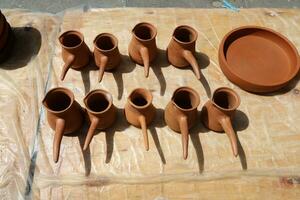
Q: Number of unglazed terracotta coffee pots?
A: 9